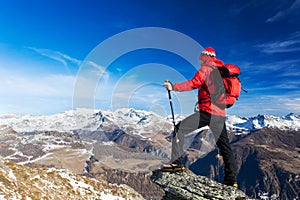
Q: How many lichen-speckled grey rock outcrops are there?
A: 1